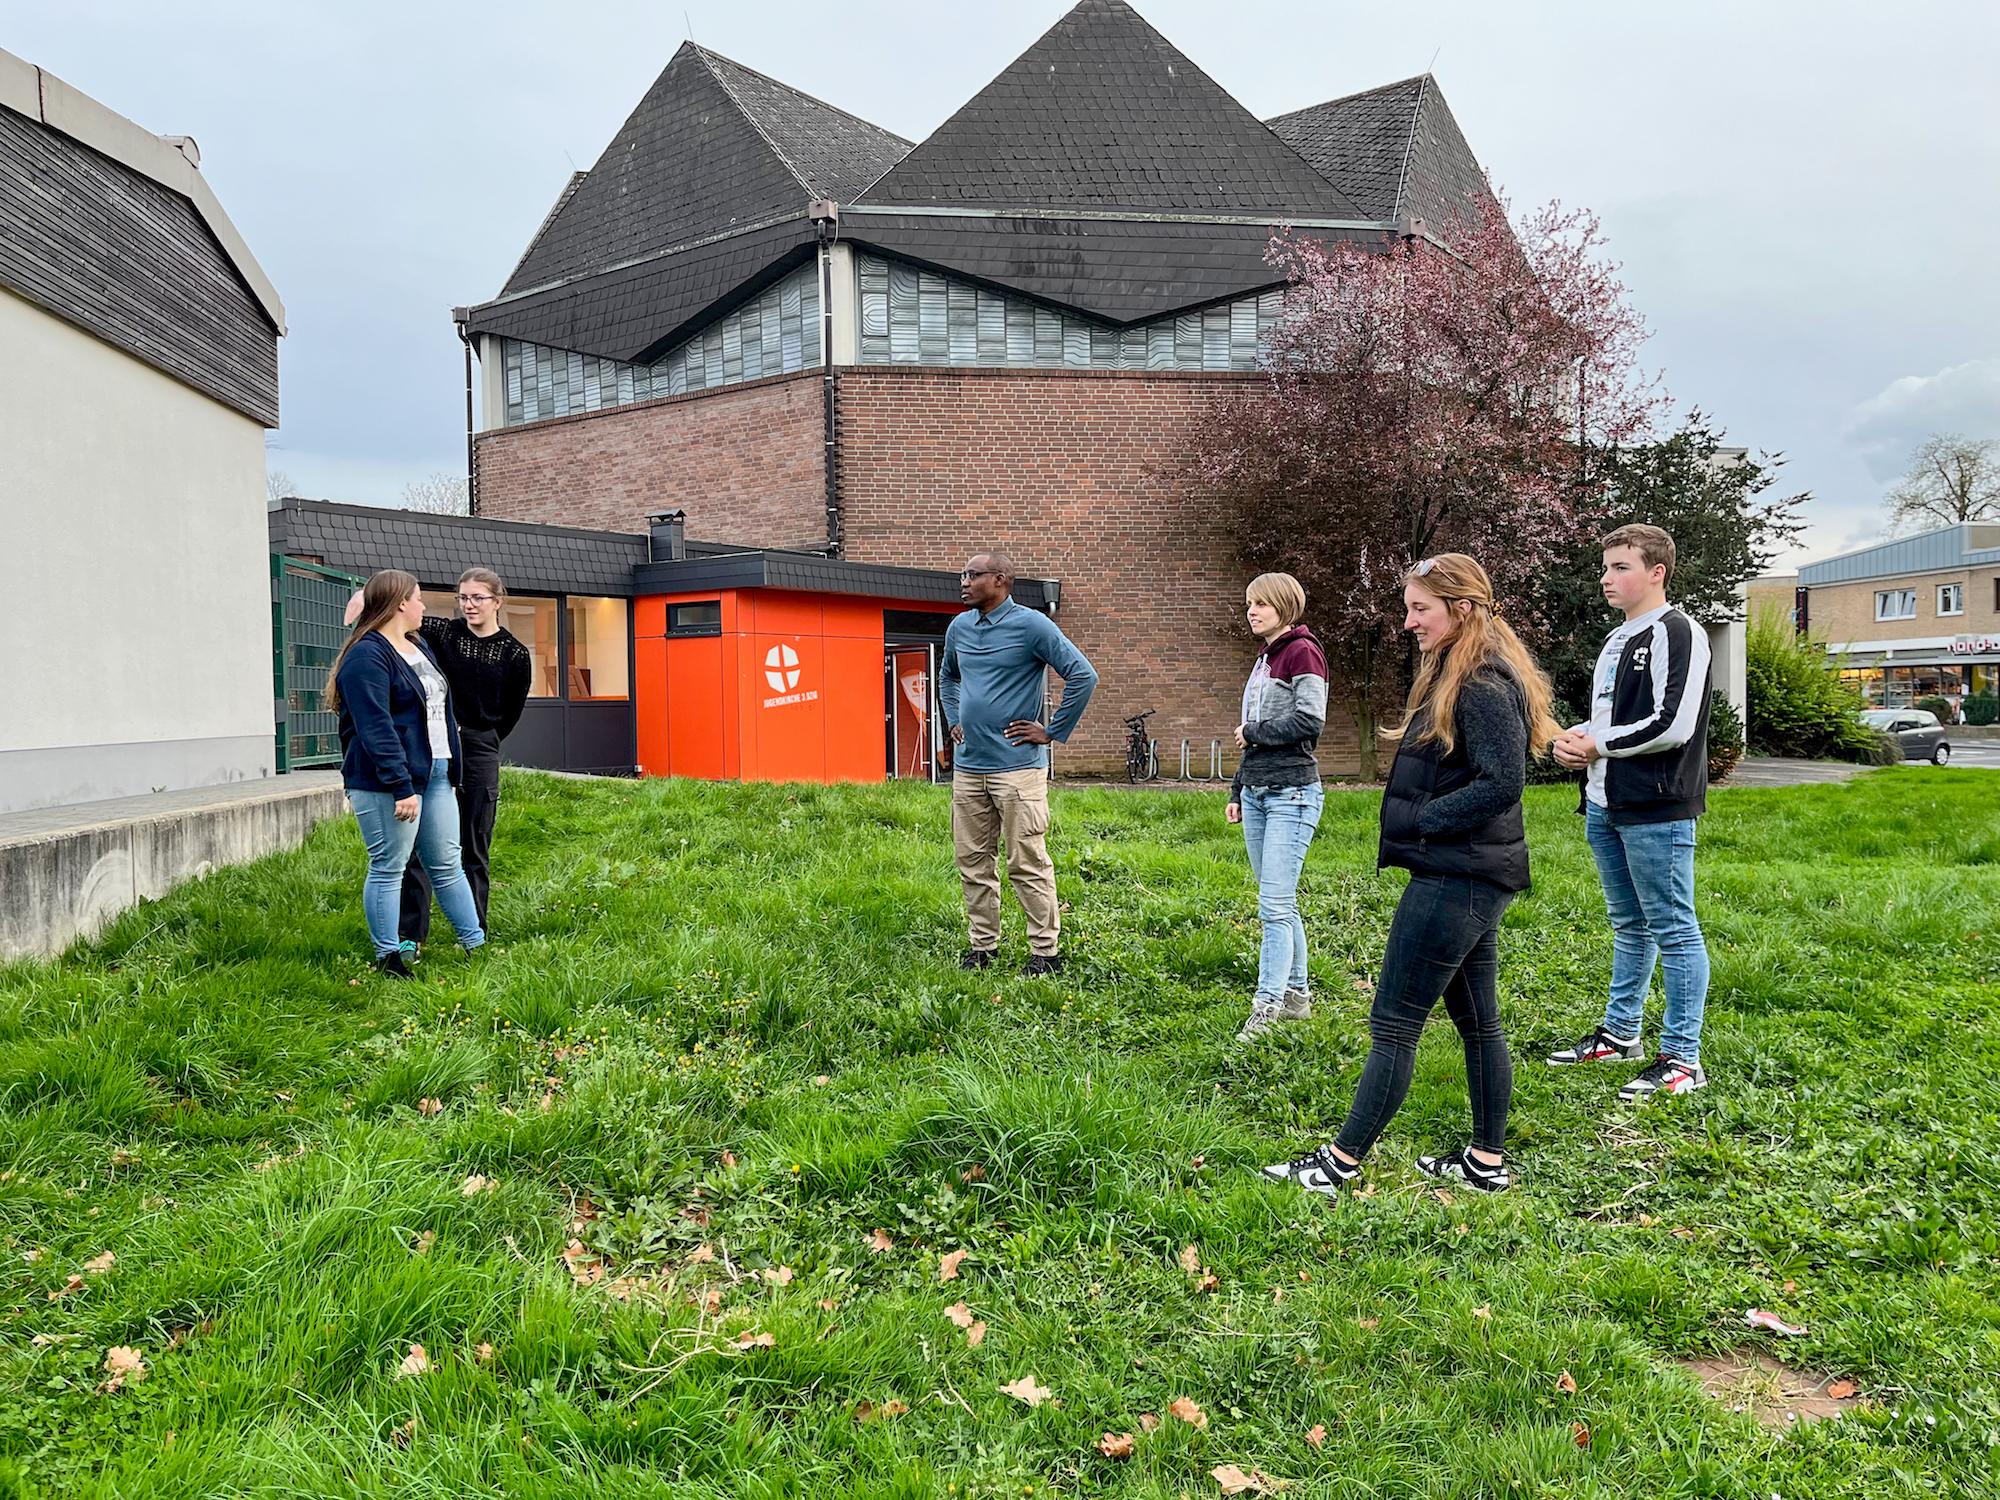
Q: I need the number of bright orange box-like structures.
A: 1